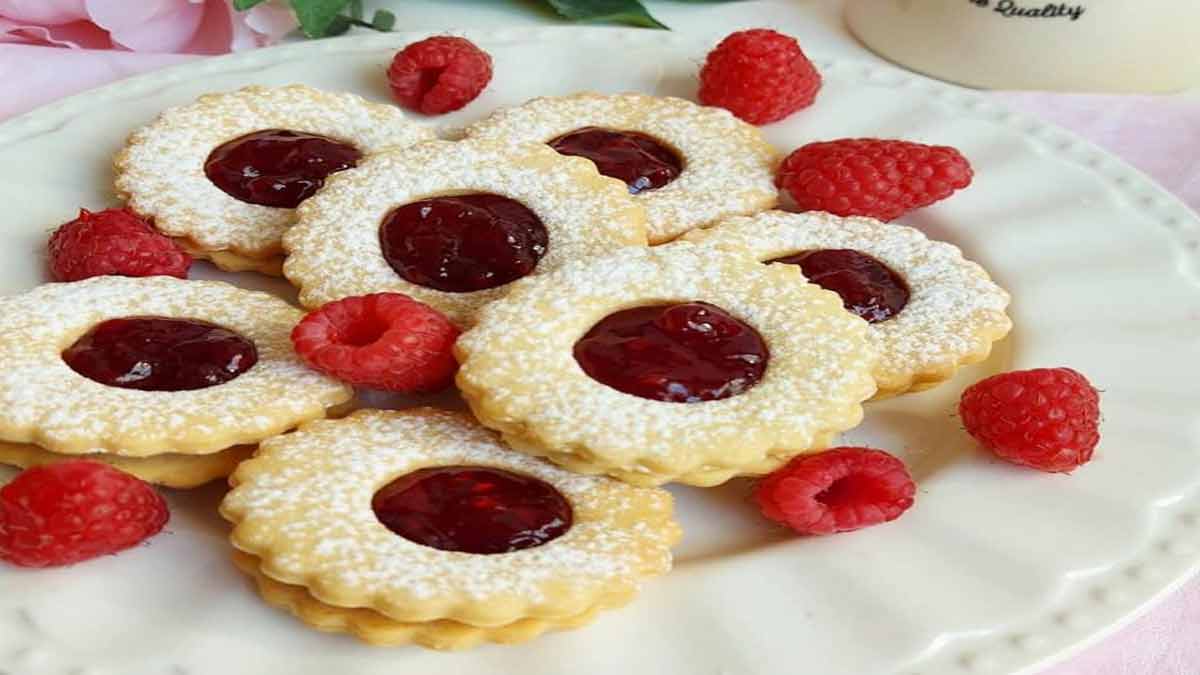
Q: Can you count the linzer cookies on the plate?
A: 7